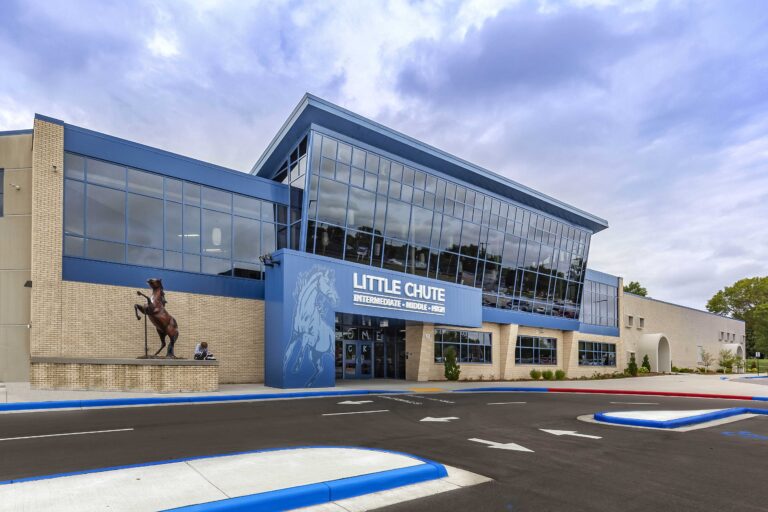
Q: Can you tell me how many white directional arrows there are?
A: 4